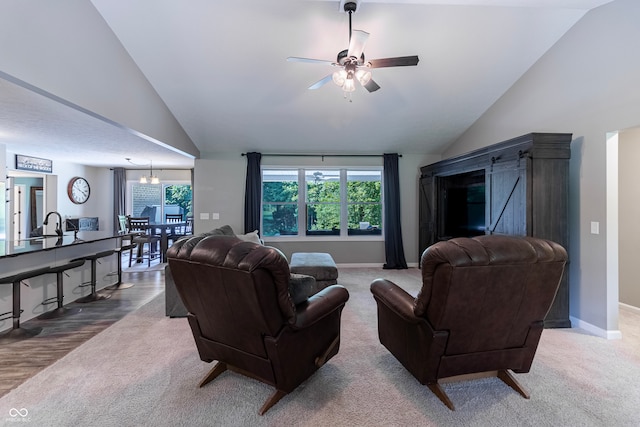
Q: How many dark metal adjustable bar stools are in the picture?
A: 4